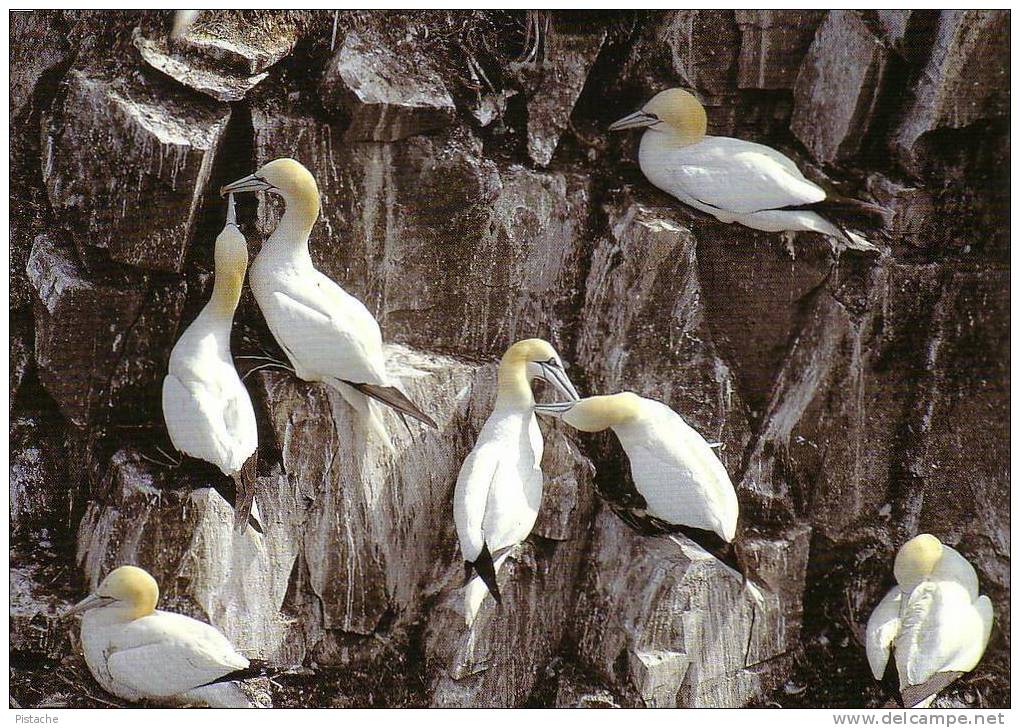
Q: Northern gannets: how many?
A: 7